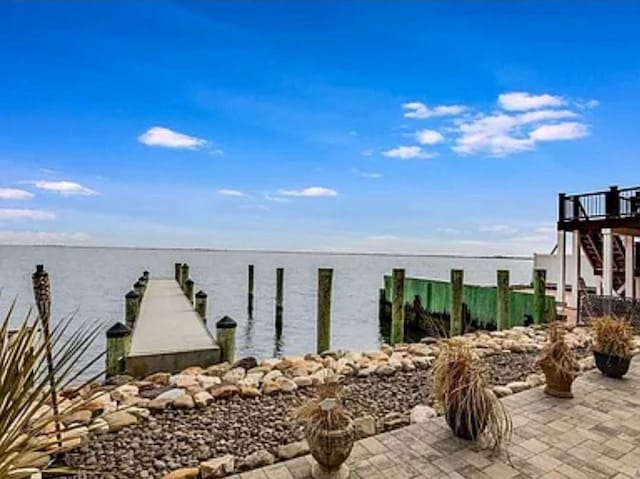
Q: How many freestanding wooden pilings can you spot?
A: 7